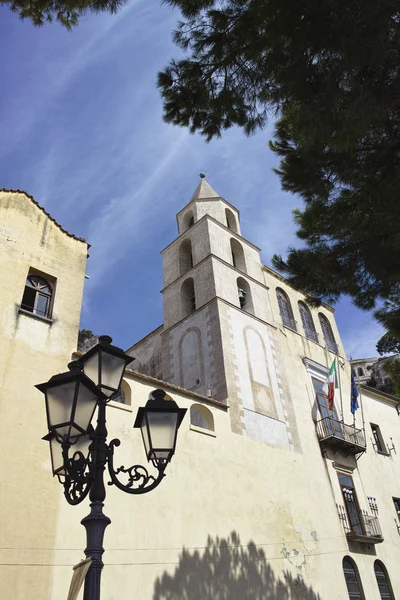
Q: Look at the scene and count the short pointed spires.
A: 1